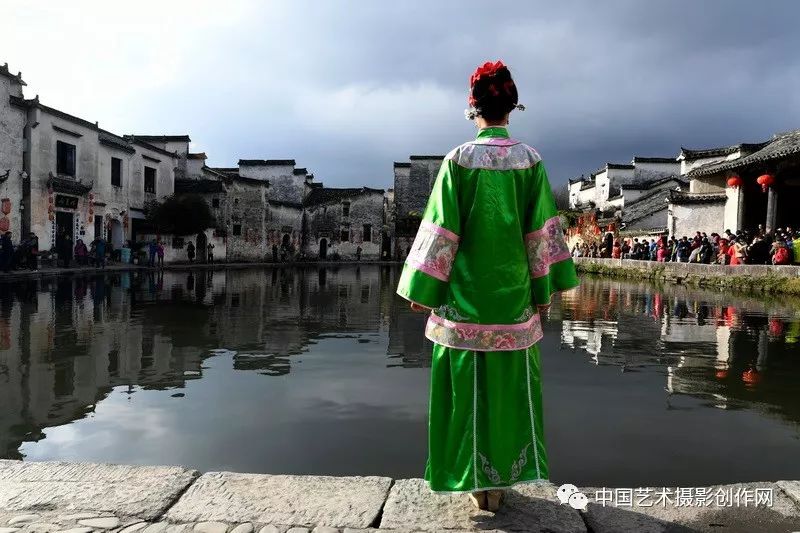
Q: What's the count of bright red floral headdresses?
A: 1